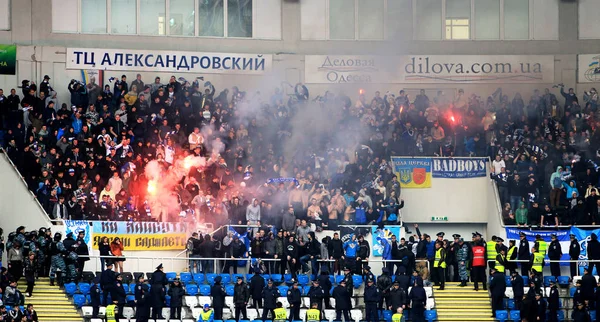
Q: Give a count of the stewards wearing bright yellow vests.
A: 11